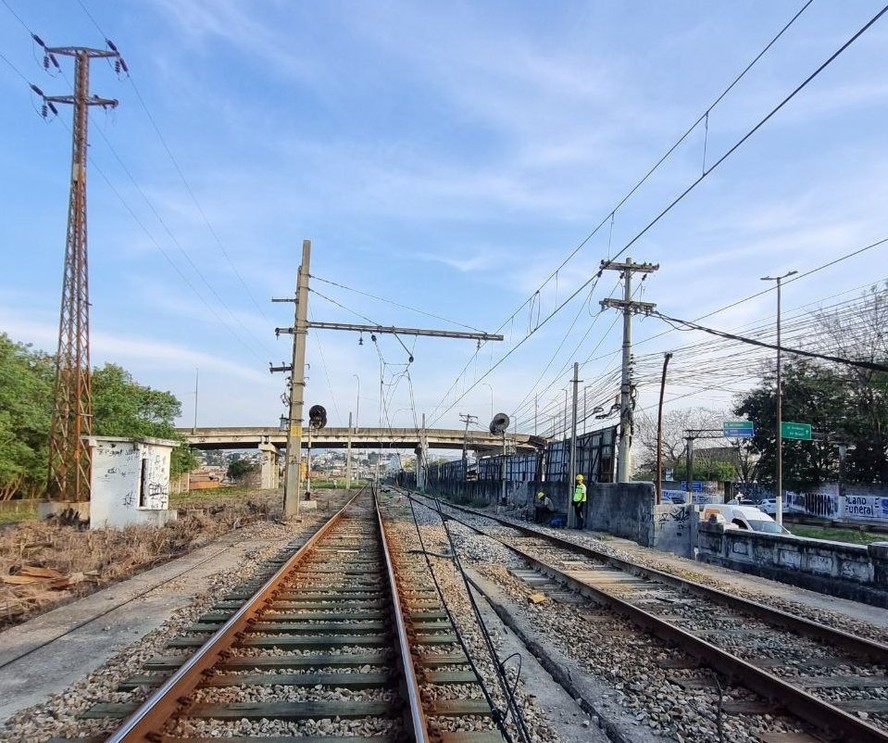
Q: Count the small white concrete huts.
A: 1